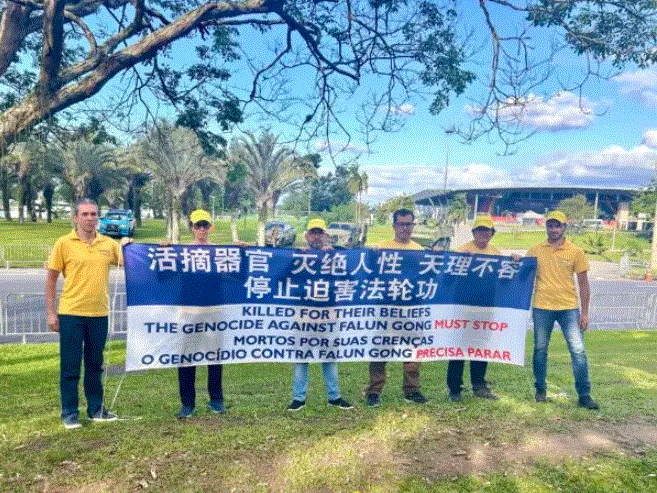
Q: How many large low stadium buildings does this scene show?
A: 1